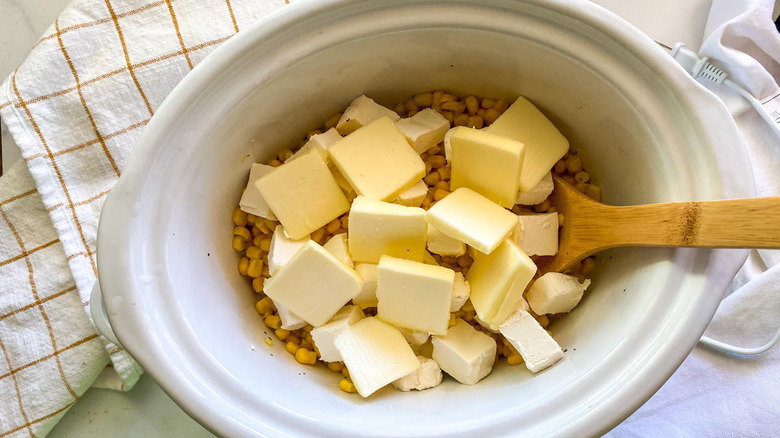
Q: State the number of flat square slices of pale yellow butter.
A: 10